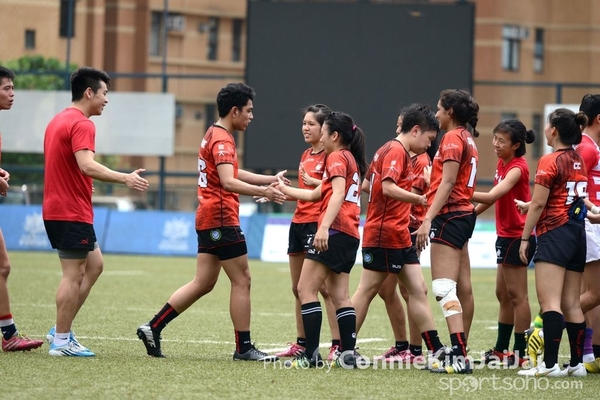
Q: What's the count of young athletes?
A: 11